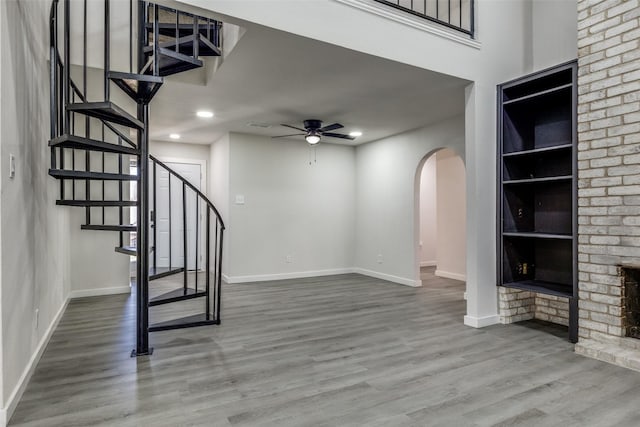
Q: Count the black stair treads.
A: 13